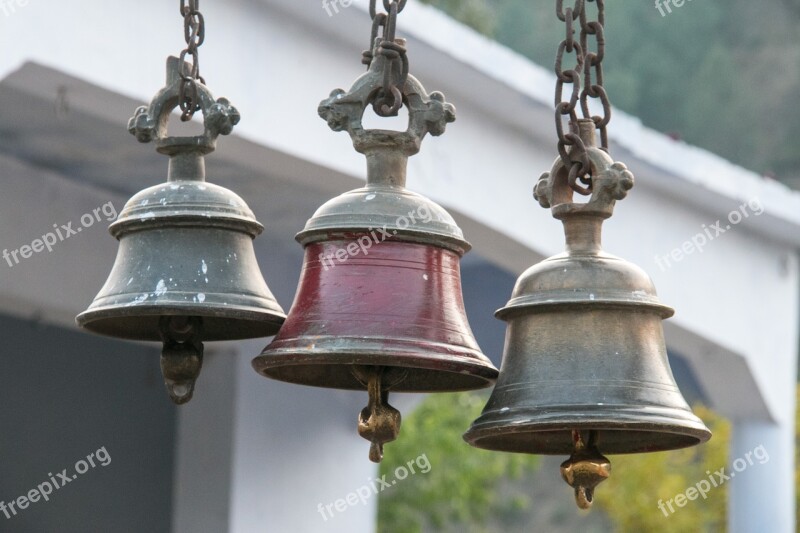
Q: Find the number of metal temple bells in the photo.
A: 3